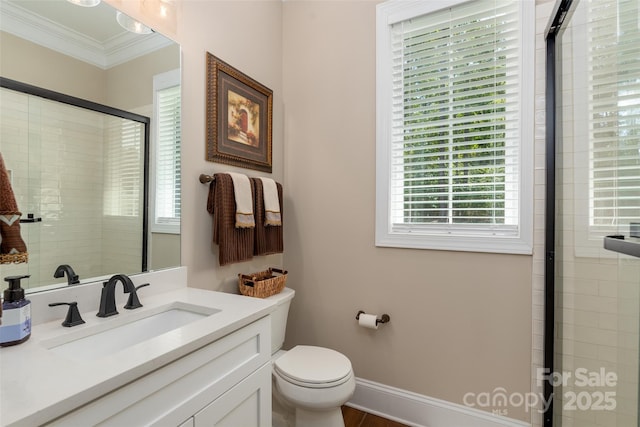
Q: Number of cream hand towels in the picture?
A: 2